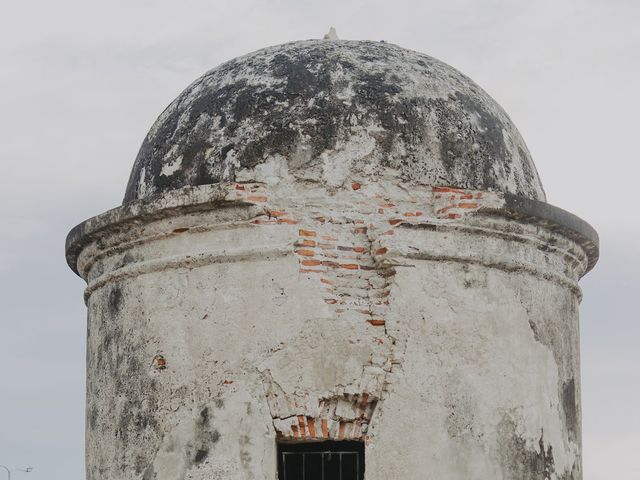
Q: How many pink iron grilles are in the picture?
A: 0